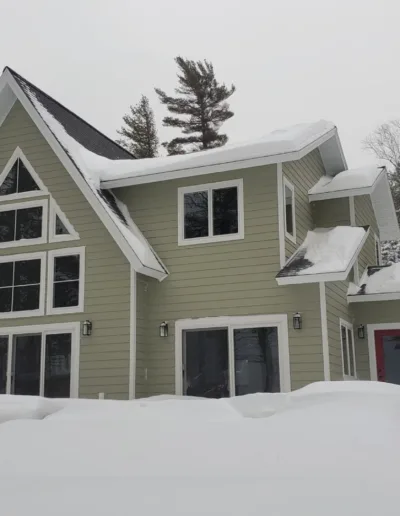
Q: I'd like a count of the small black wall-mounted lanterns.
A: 4